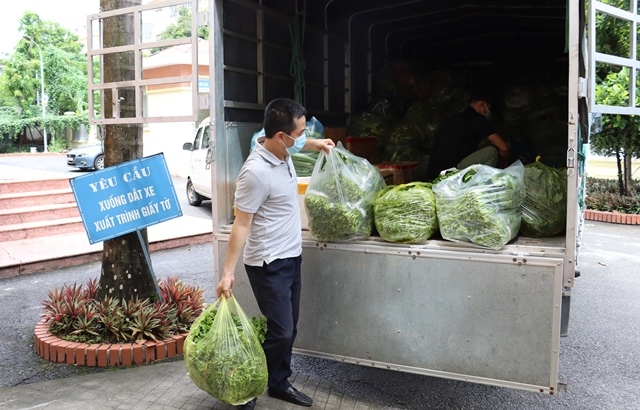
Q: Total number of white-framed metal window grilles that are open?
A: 2